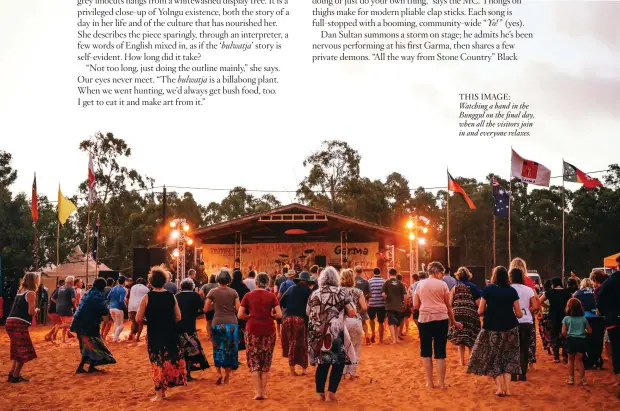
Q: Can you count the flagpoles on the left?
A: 4